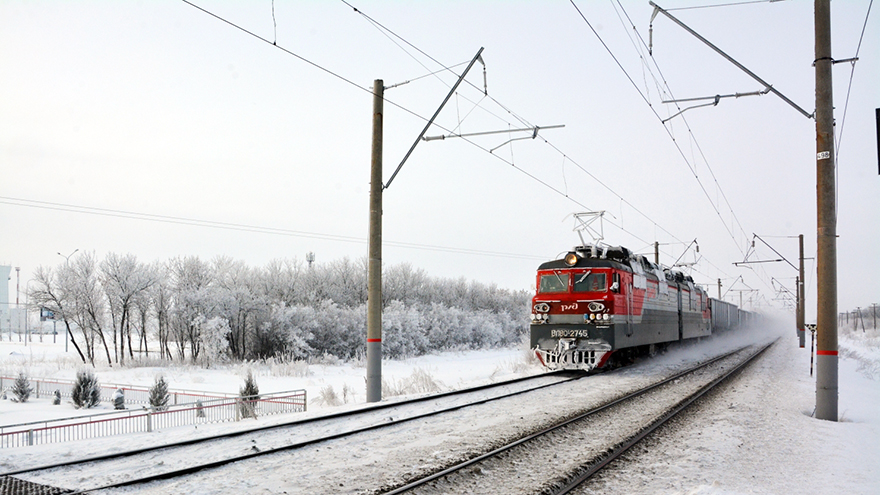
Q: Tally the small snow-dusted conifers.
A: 4